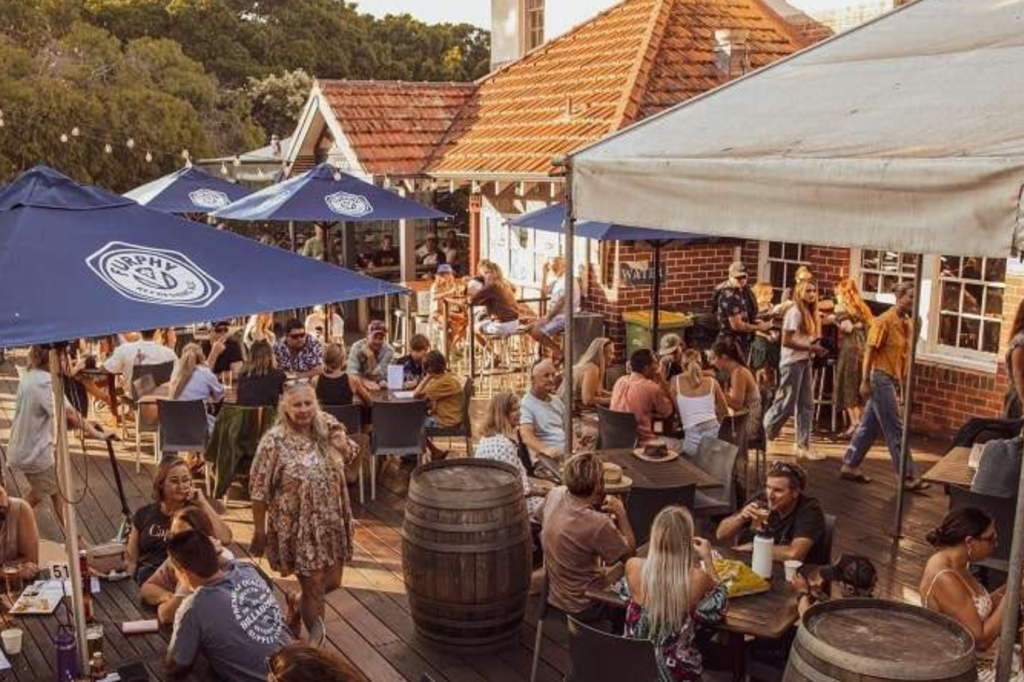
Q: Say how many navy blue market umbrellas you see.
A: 4